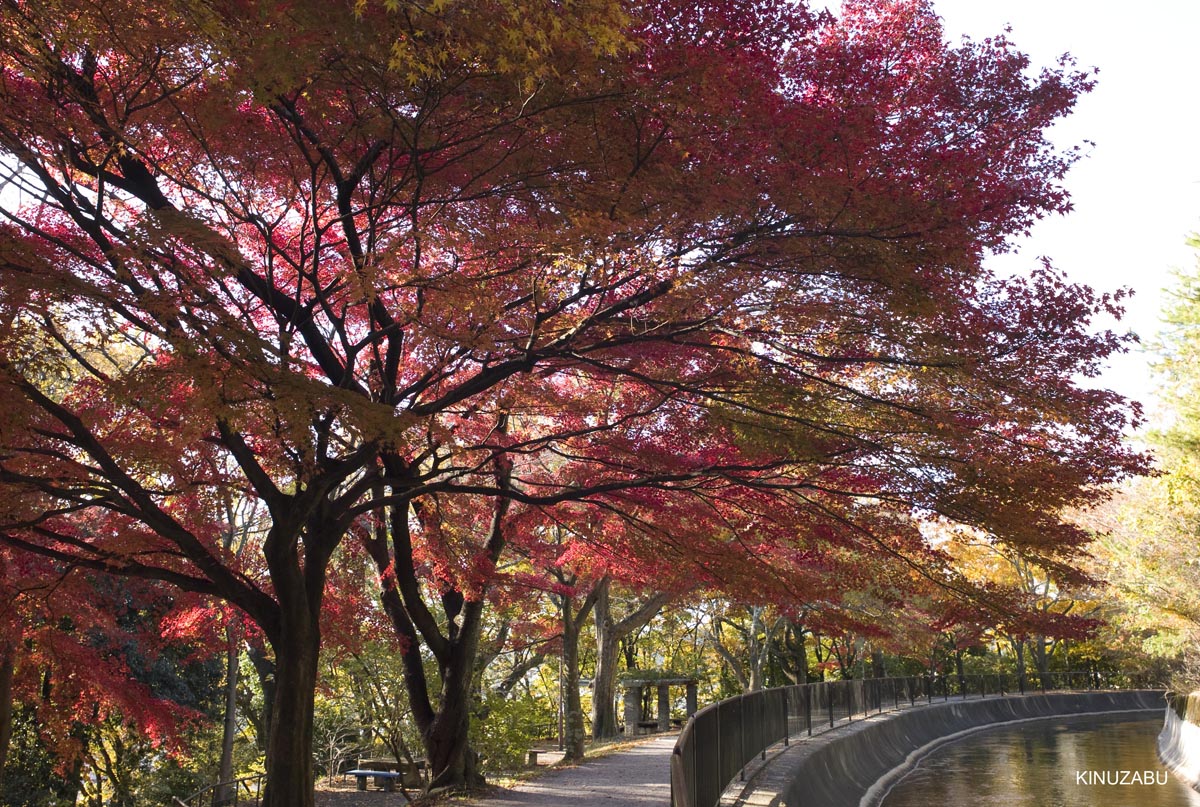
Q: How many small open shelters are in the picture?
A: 1